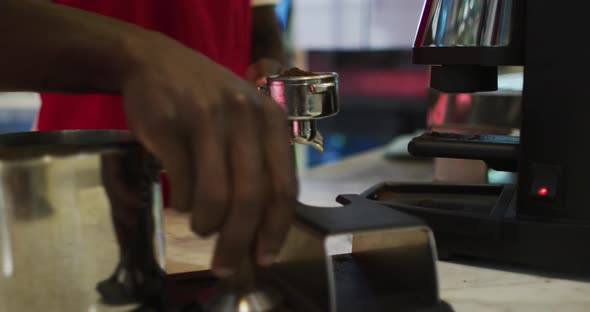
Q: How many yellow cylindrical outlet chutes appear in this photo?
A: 0